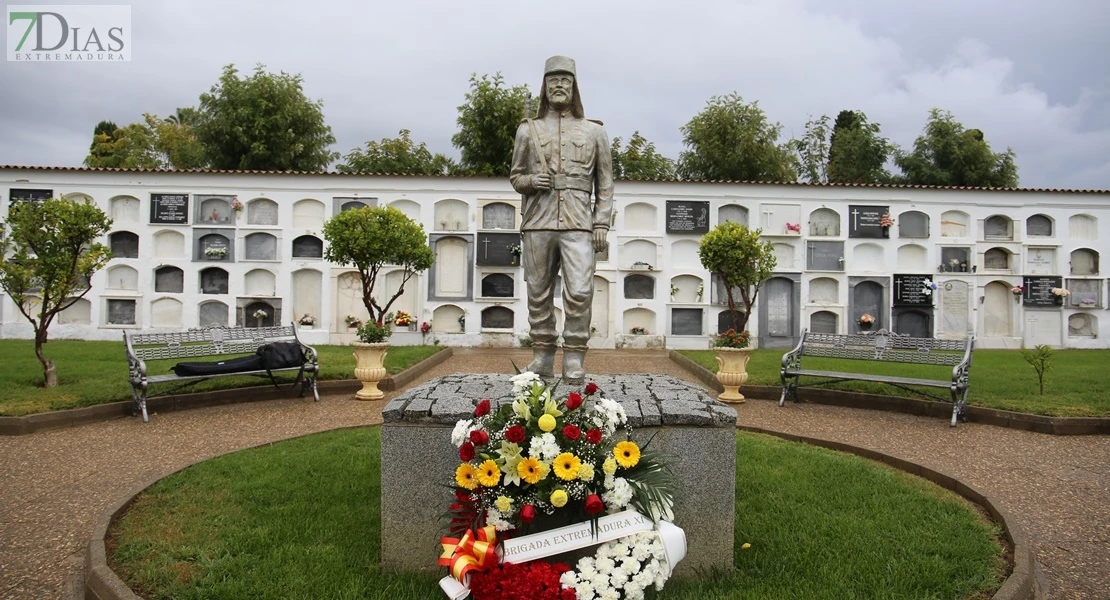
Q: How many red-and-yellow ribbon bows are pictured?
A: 1